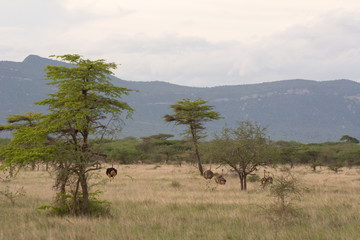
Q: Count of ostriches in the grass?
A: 5